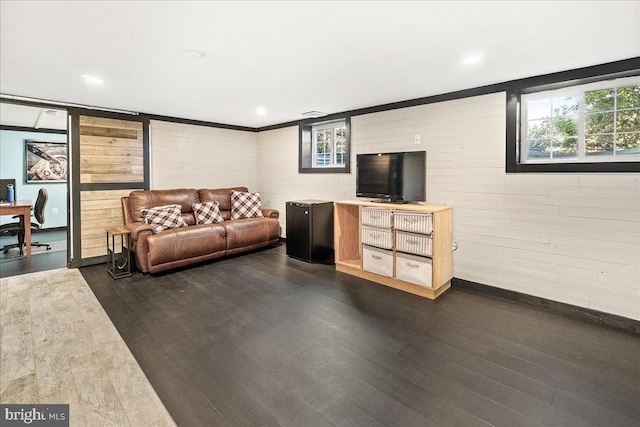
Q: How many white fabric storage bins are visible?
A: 6